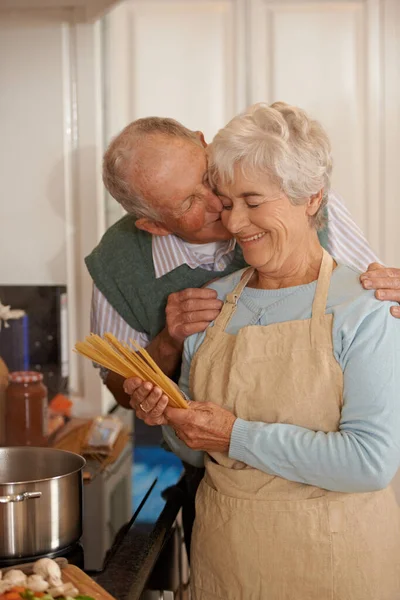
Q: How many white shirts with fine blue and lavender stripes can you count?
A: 1